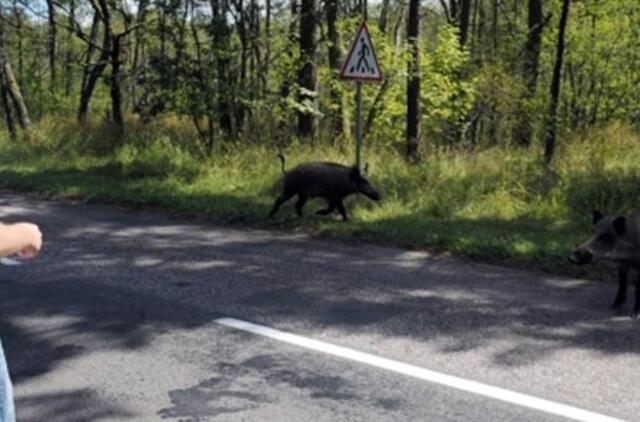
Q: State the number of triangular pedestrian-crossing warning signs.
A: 1